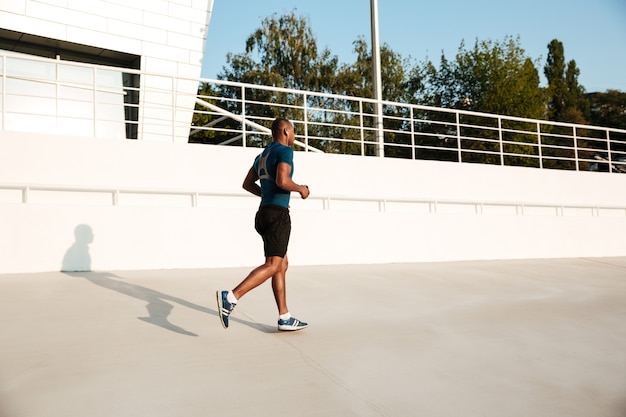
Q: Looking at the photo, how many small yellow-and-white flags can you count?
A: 0